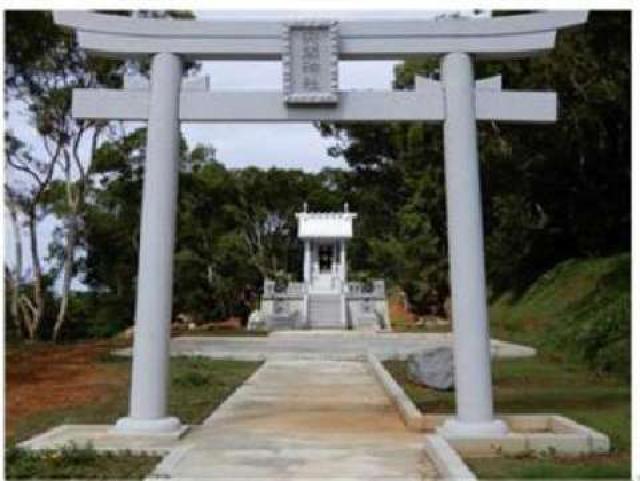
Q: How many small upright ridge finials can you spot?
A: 2